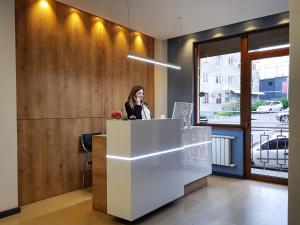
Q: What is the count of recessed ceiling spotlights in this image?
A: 9